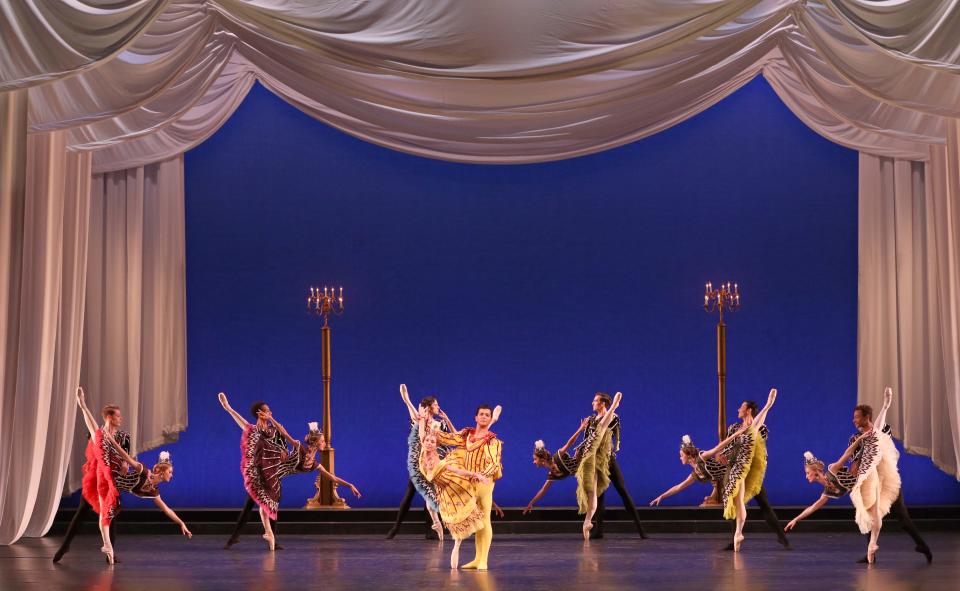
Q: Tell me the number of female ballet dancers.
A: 7